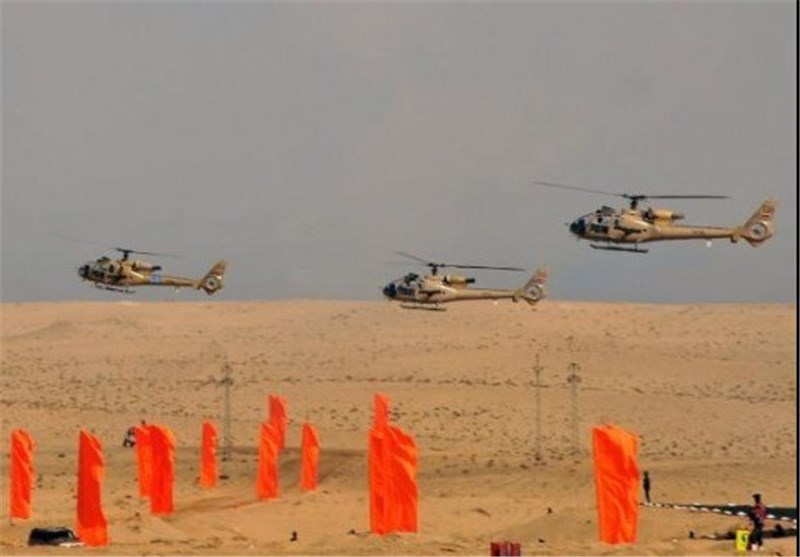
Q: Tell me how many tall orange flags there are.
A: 11